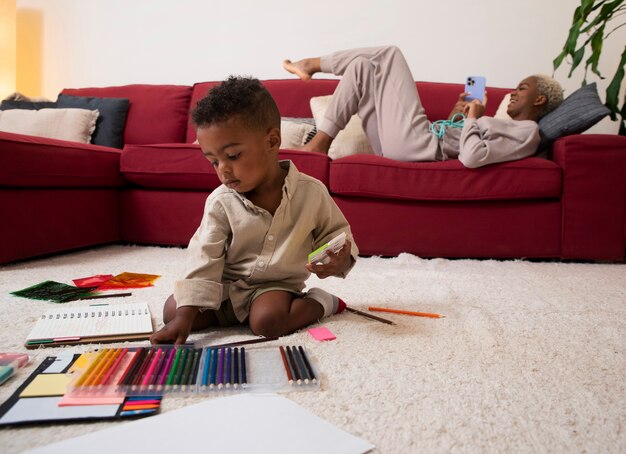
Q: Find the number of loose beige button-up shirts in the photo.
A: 1